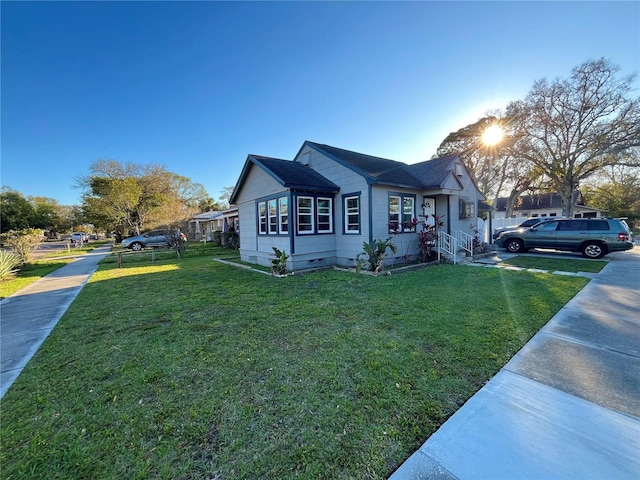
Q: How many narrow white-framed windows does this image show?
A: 8